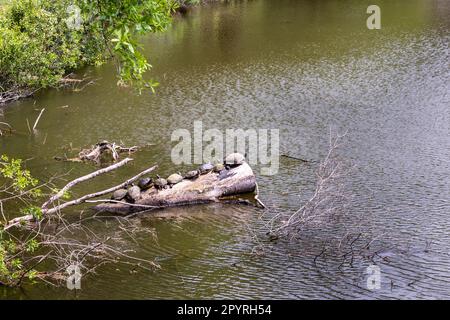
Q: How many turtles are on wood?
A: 9